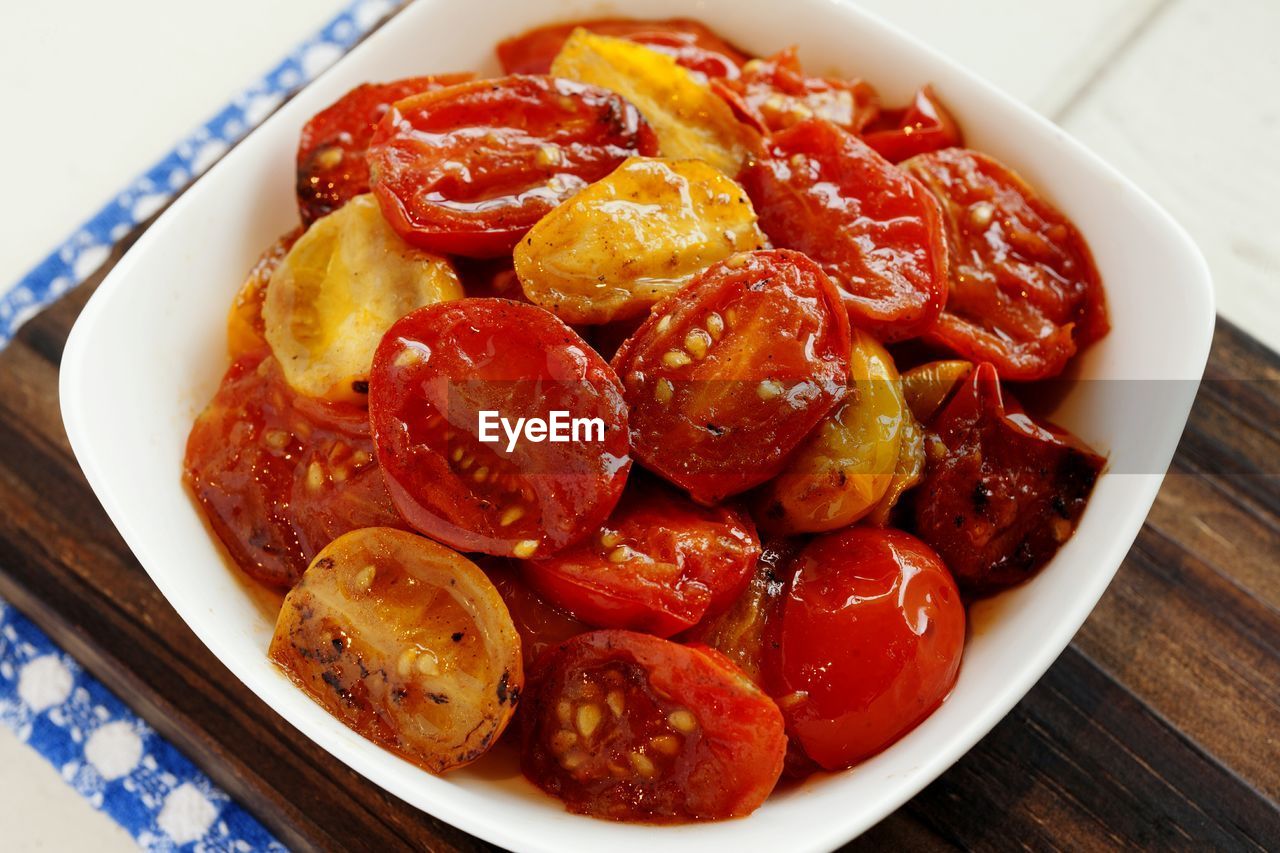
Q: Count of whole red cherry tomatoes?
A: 1